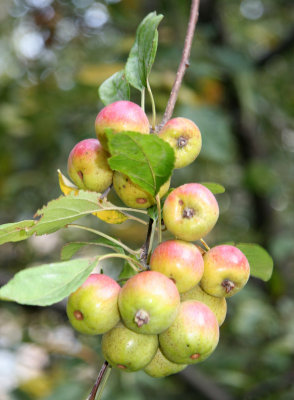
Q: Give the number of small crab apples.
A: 13